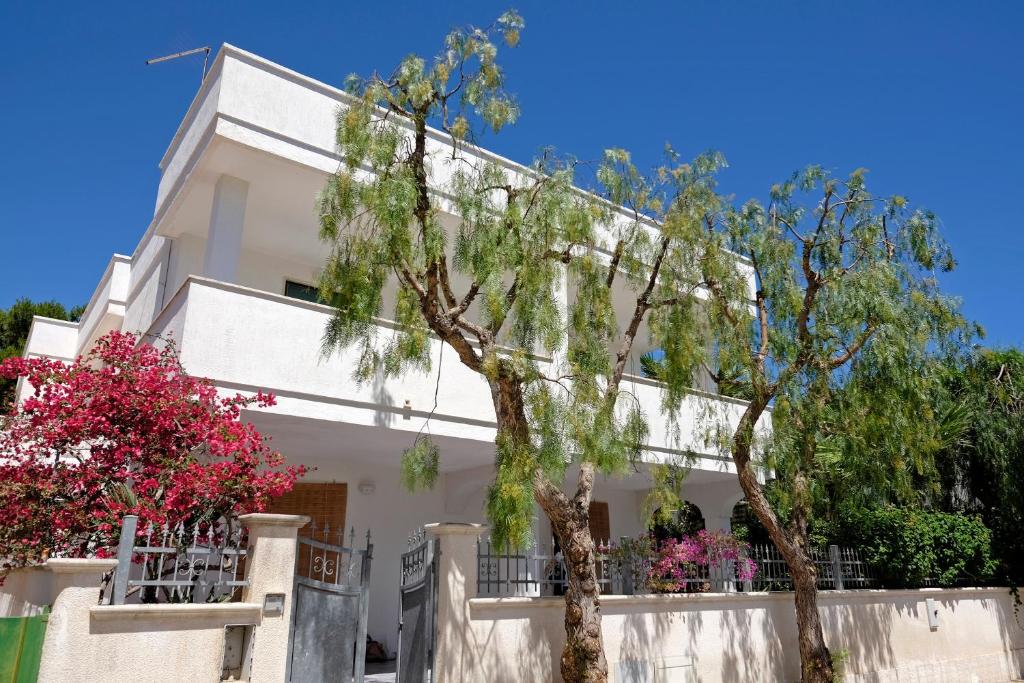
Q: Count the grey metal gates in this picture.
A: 2